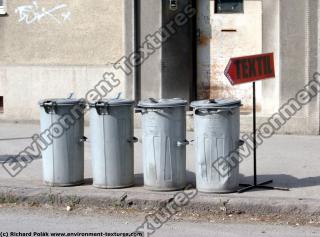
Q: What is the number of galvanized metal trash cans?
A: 4